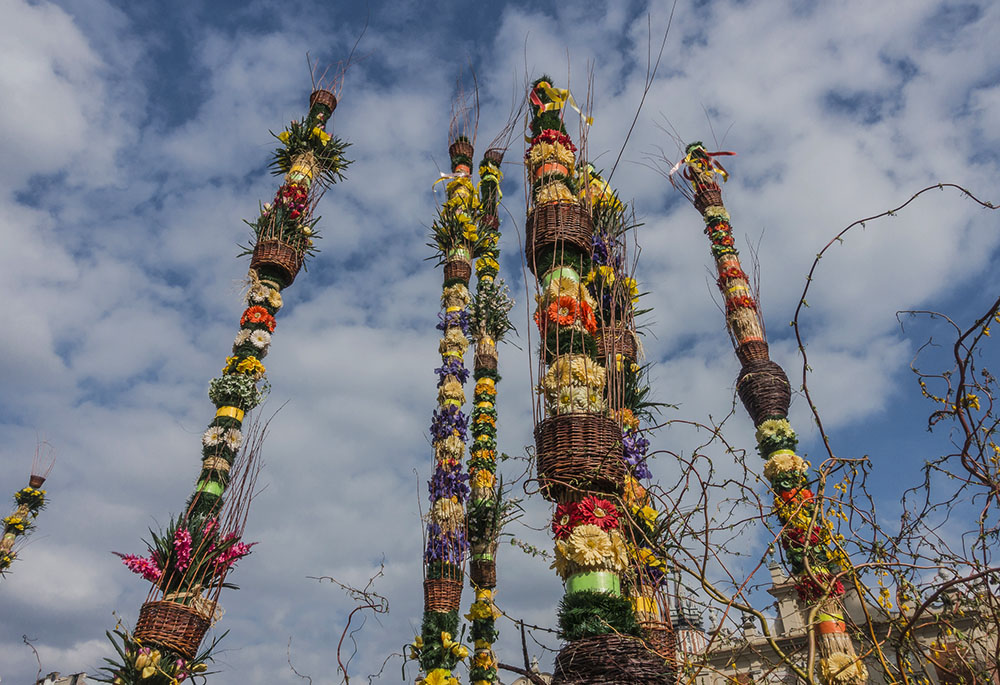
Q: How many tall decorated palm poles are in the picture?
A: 7